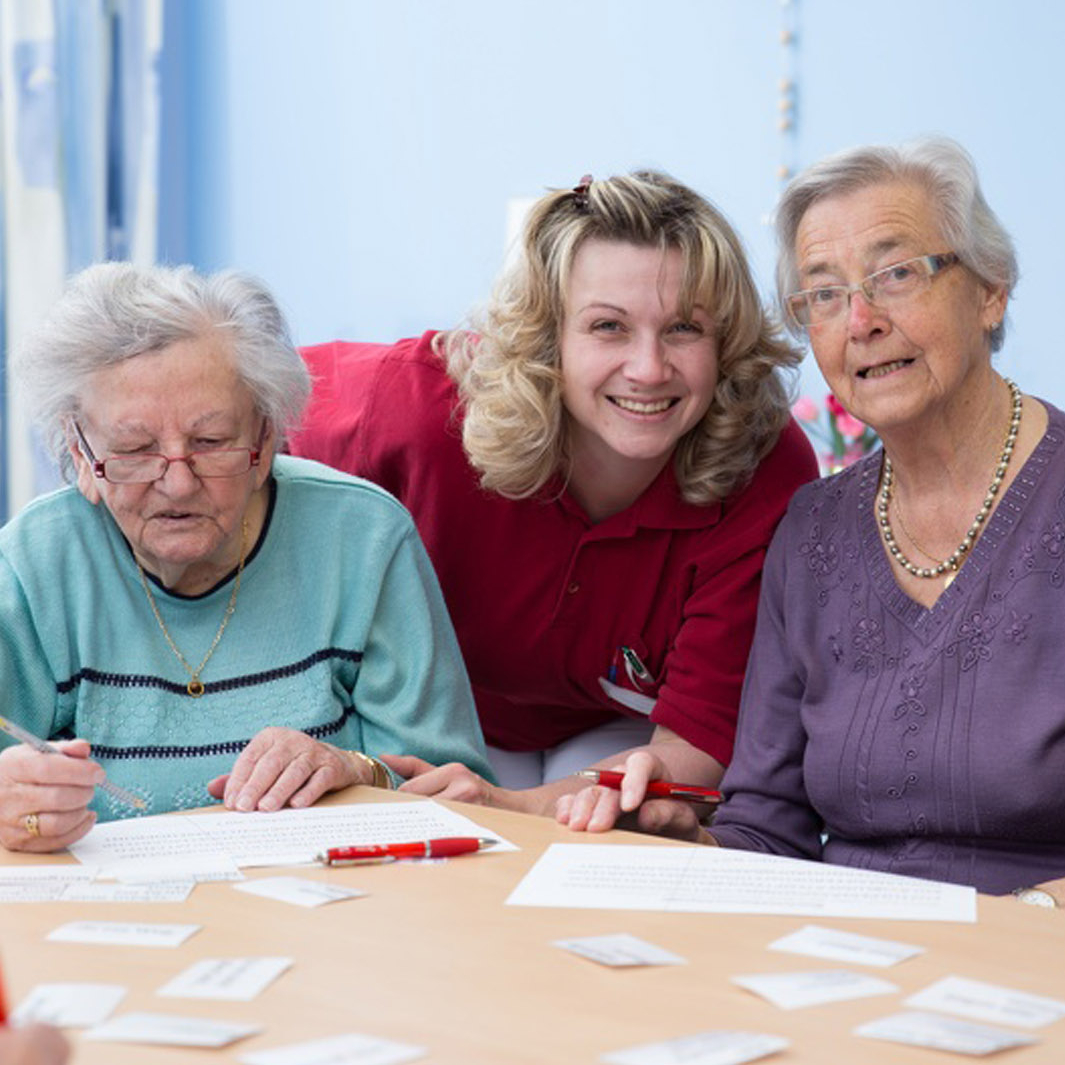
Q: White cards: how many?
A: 12